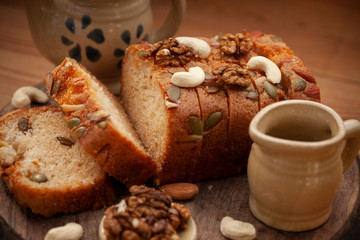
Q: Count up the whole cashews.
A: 6